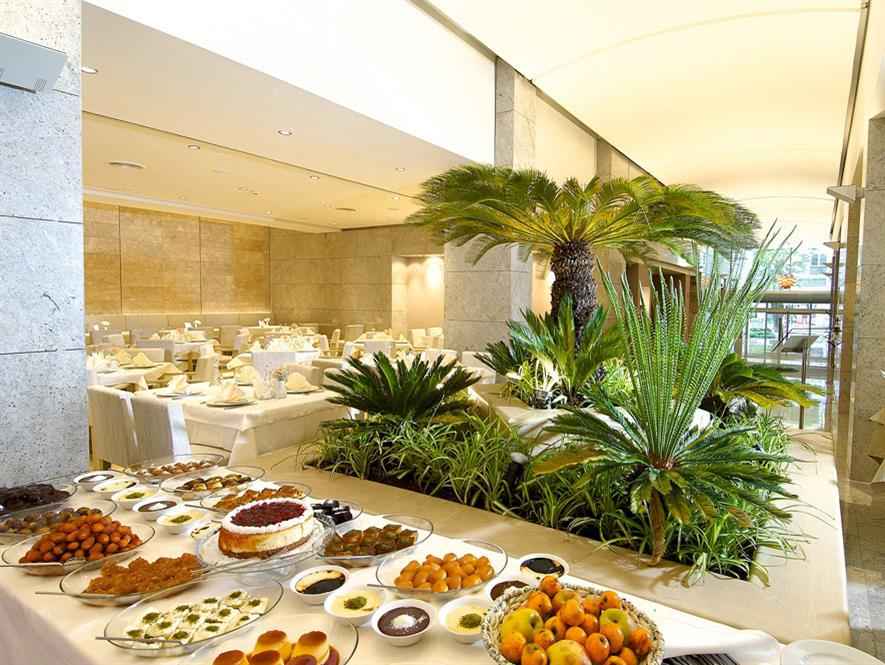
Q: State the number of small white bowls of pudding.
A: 12